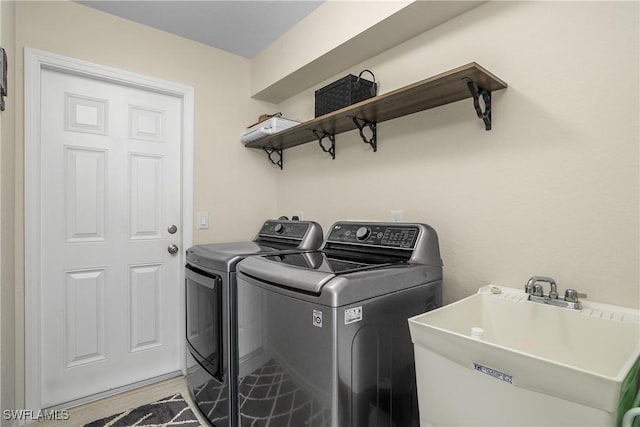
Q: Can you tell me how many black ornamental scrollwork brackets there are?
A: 4